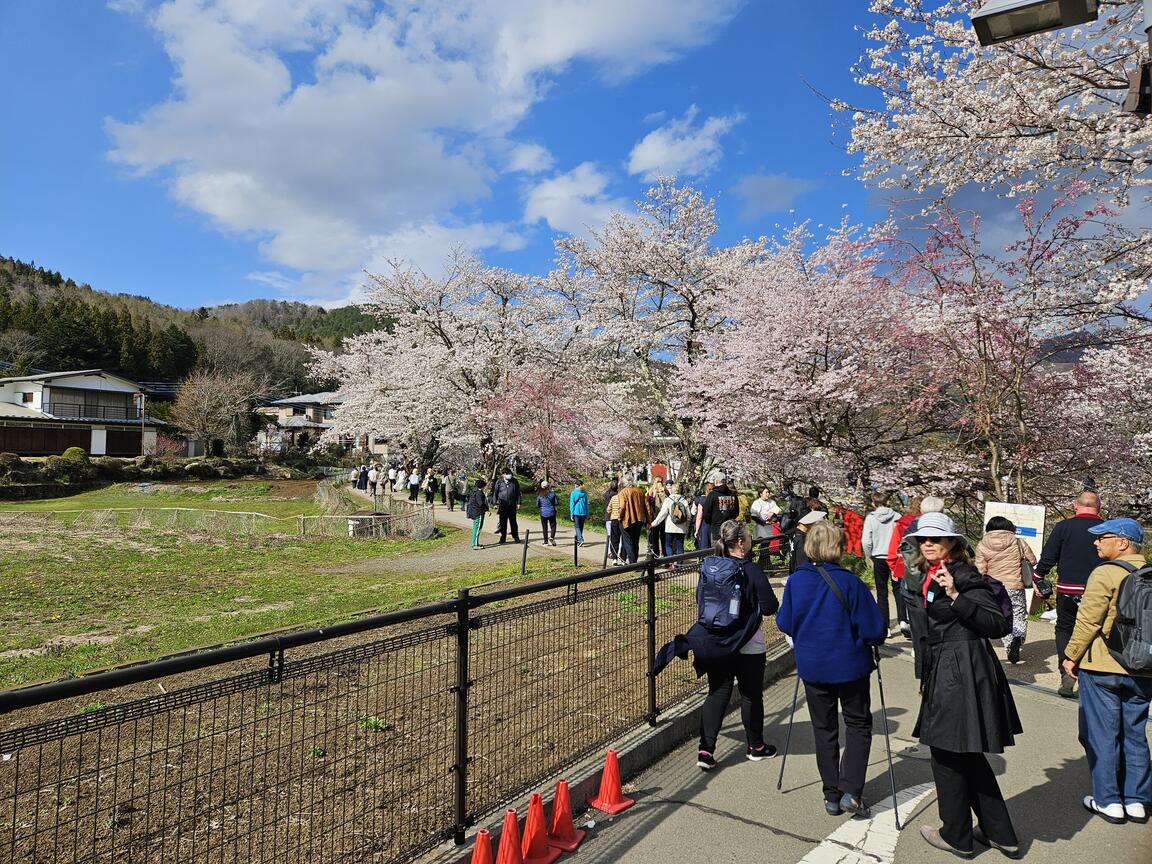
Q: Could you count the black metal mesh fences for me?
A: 1